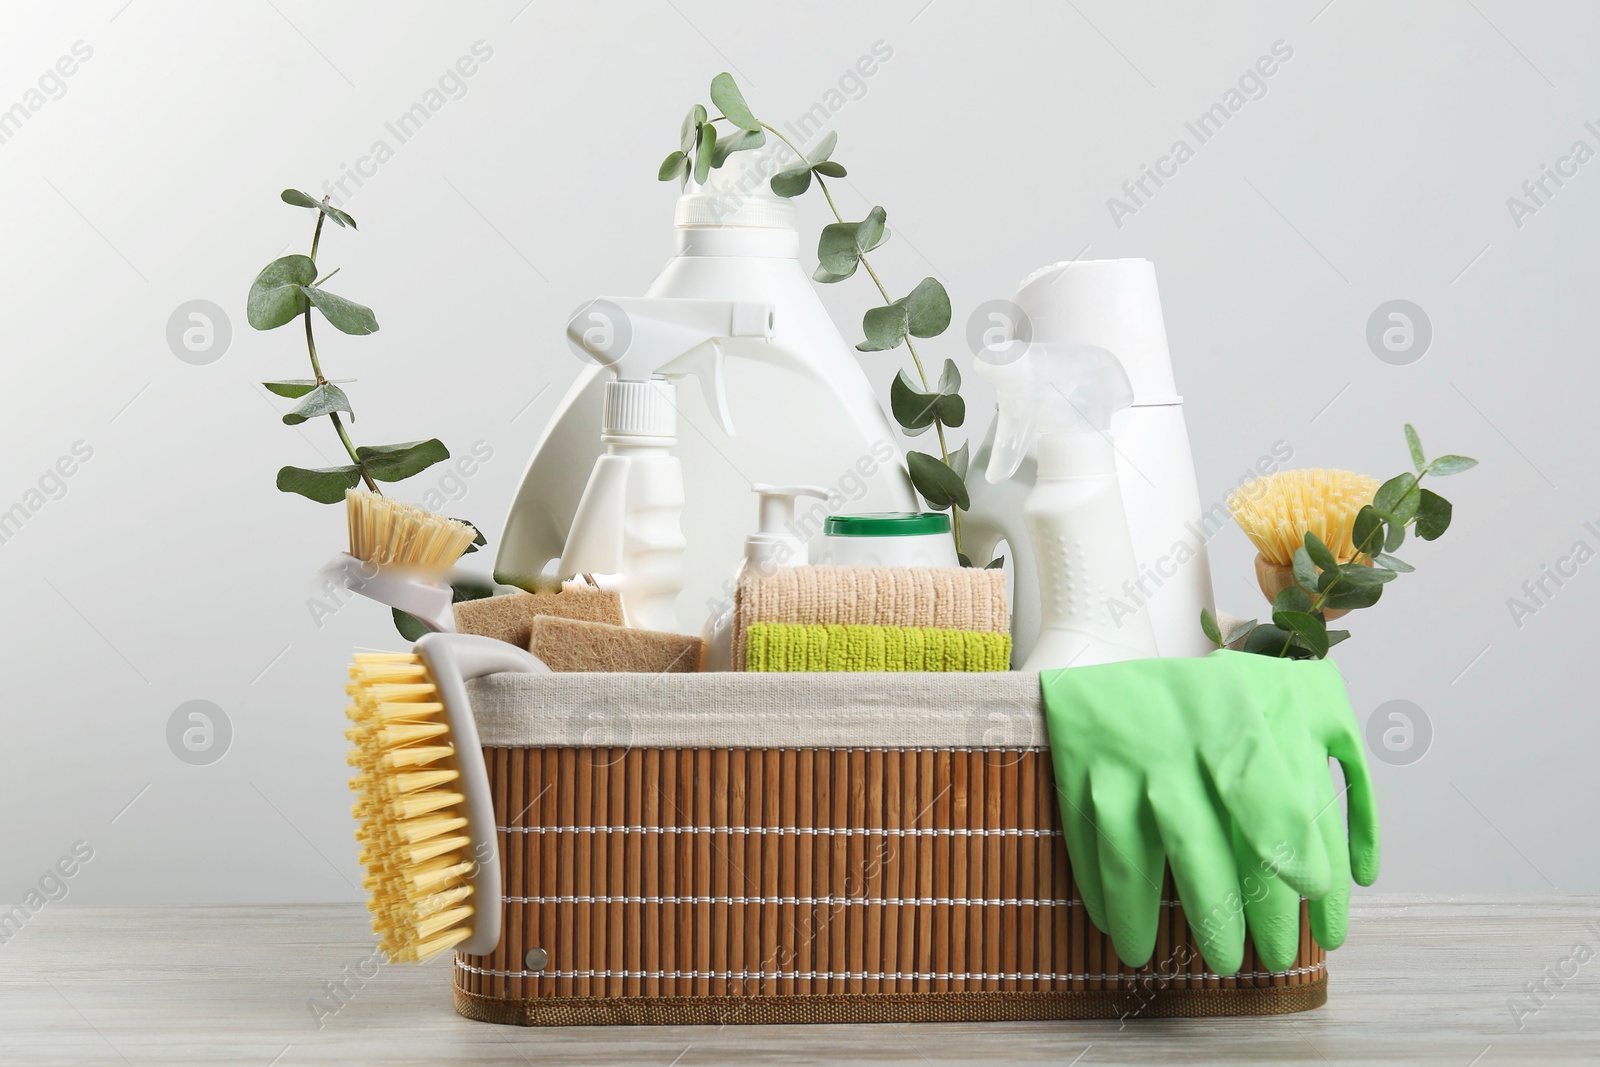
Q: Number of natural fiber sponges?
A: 2